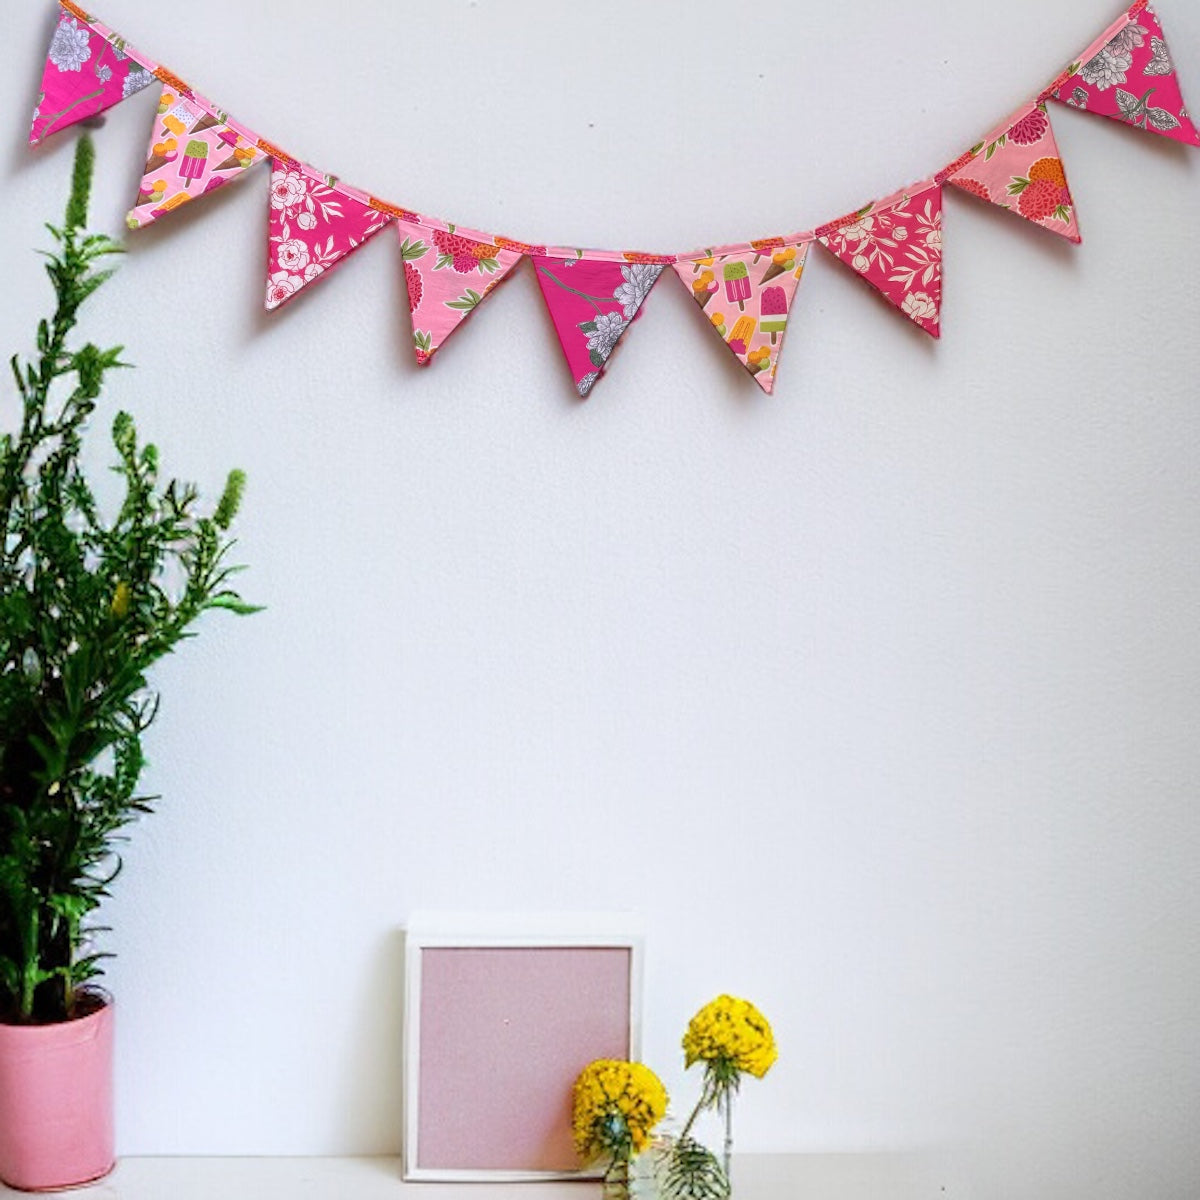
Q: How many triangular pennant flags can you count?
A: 9